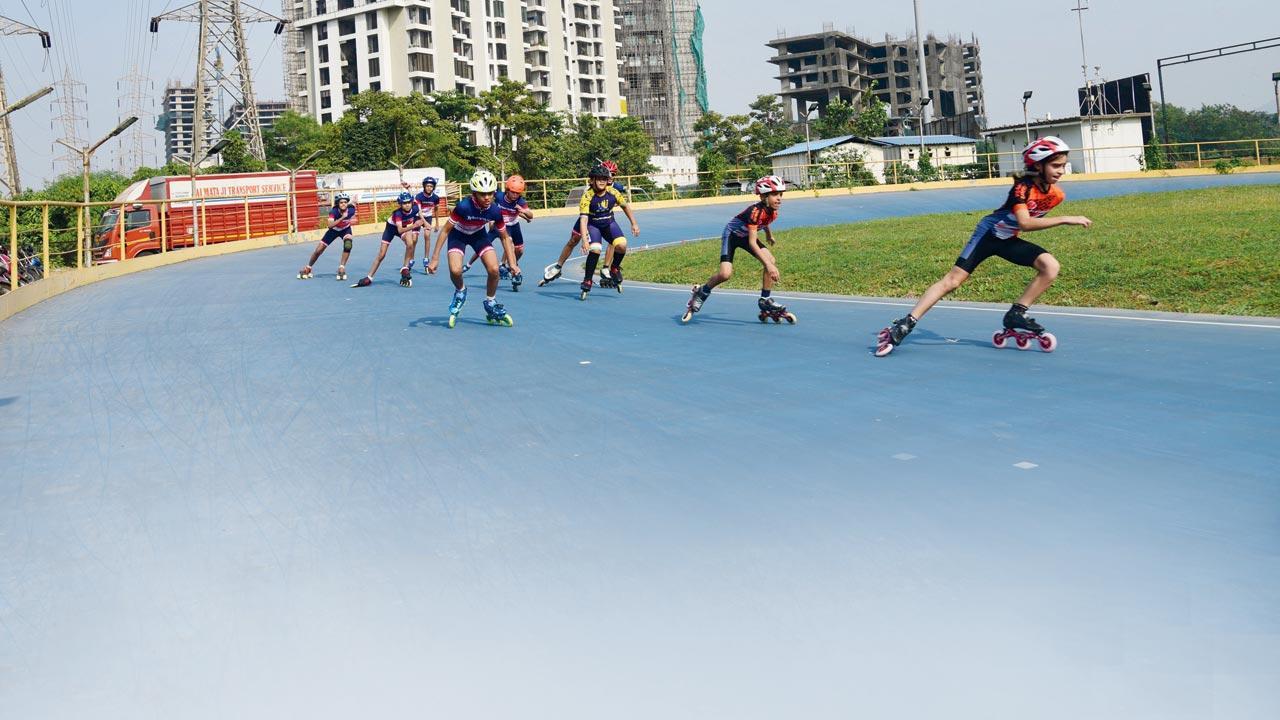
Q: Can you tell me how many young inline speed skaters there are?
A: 9